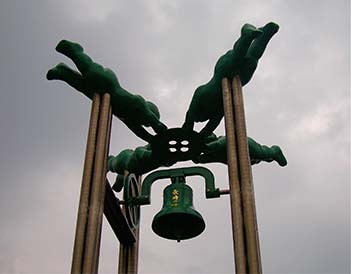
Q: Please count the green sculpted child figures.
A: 4